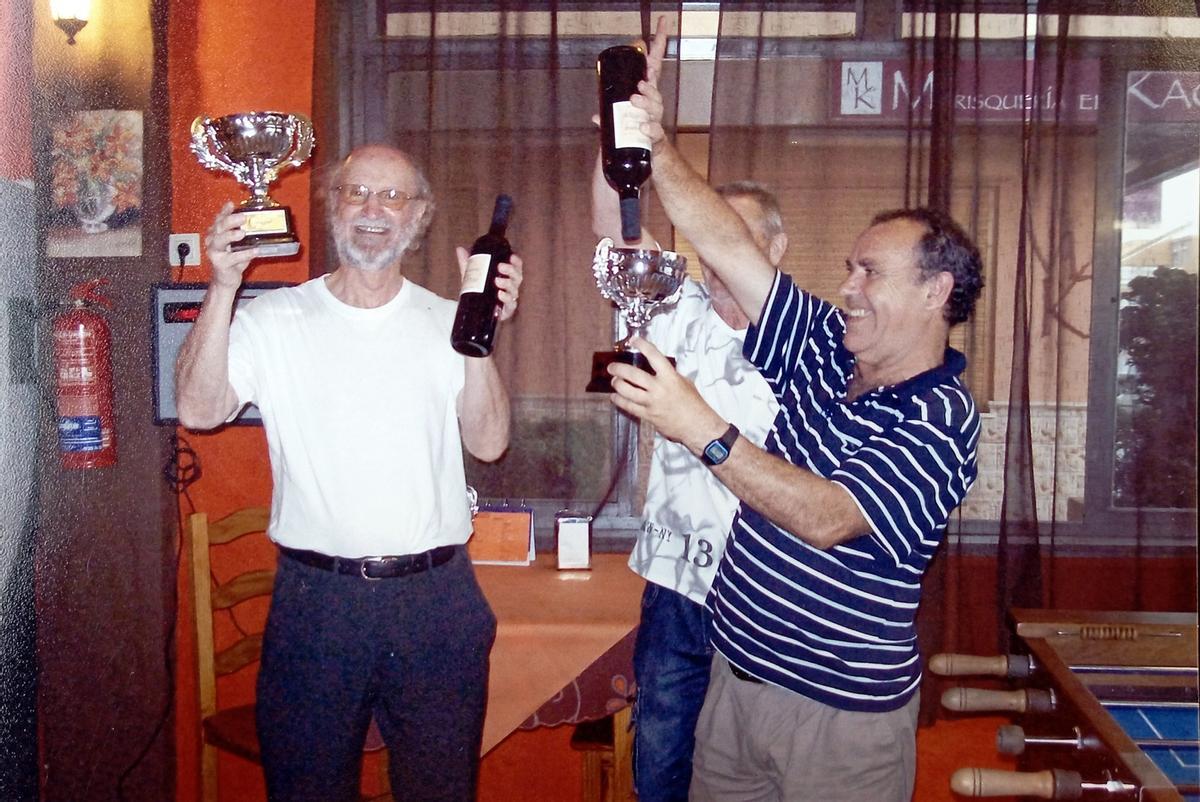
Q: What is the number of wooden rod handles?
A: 3